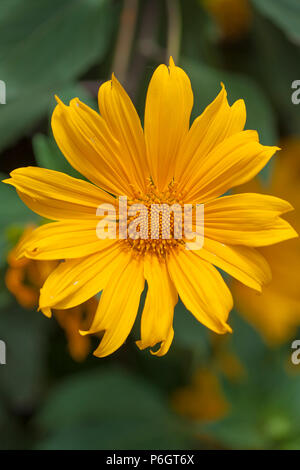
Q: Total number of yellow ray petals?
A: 13